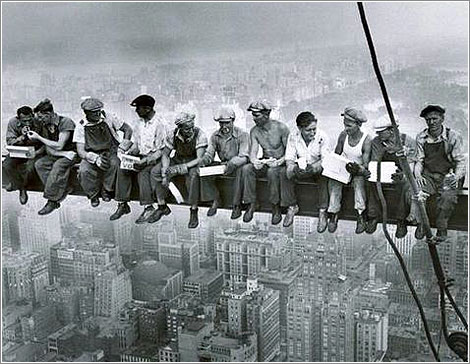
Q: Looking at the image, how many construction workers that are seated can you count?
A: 11